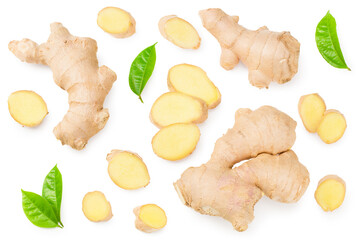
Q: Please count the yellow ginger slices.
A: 12